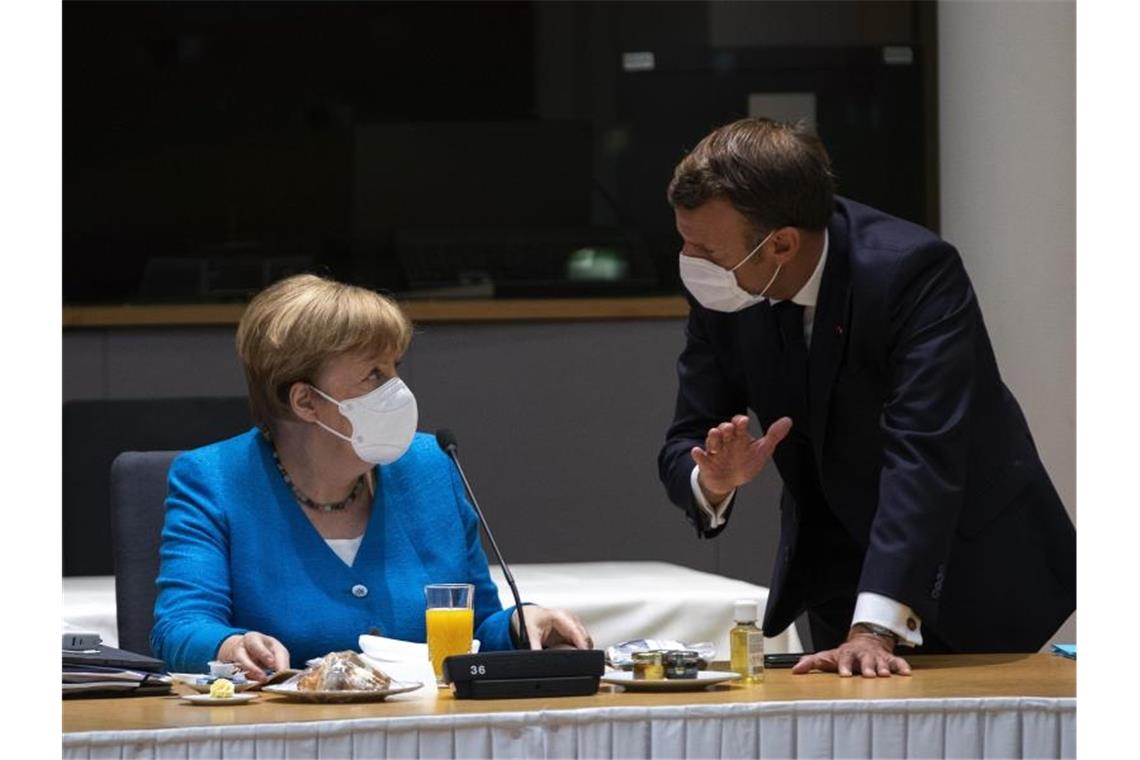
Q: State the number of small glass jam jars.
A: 2